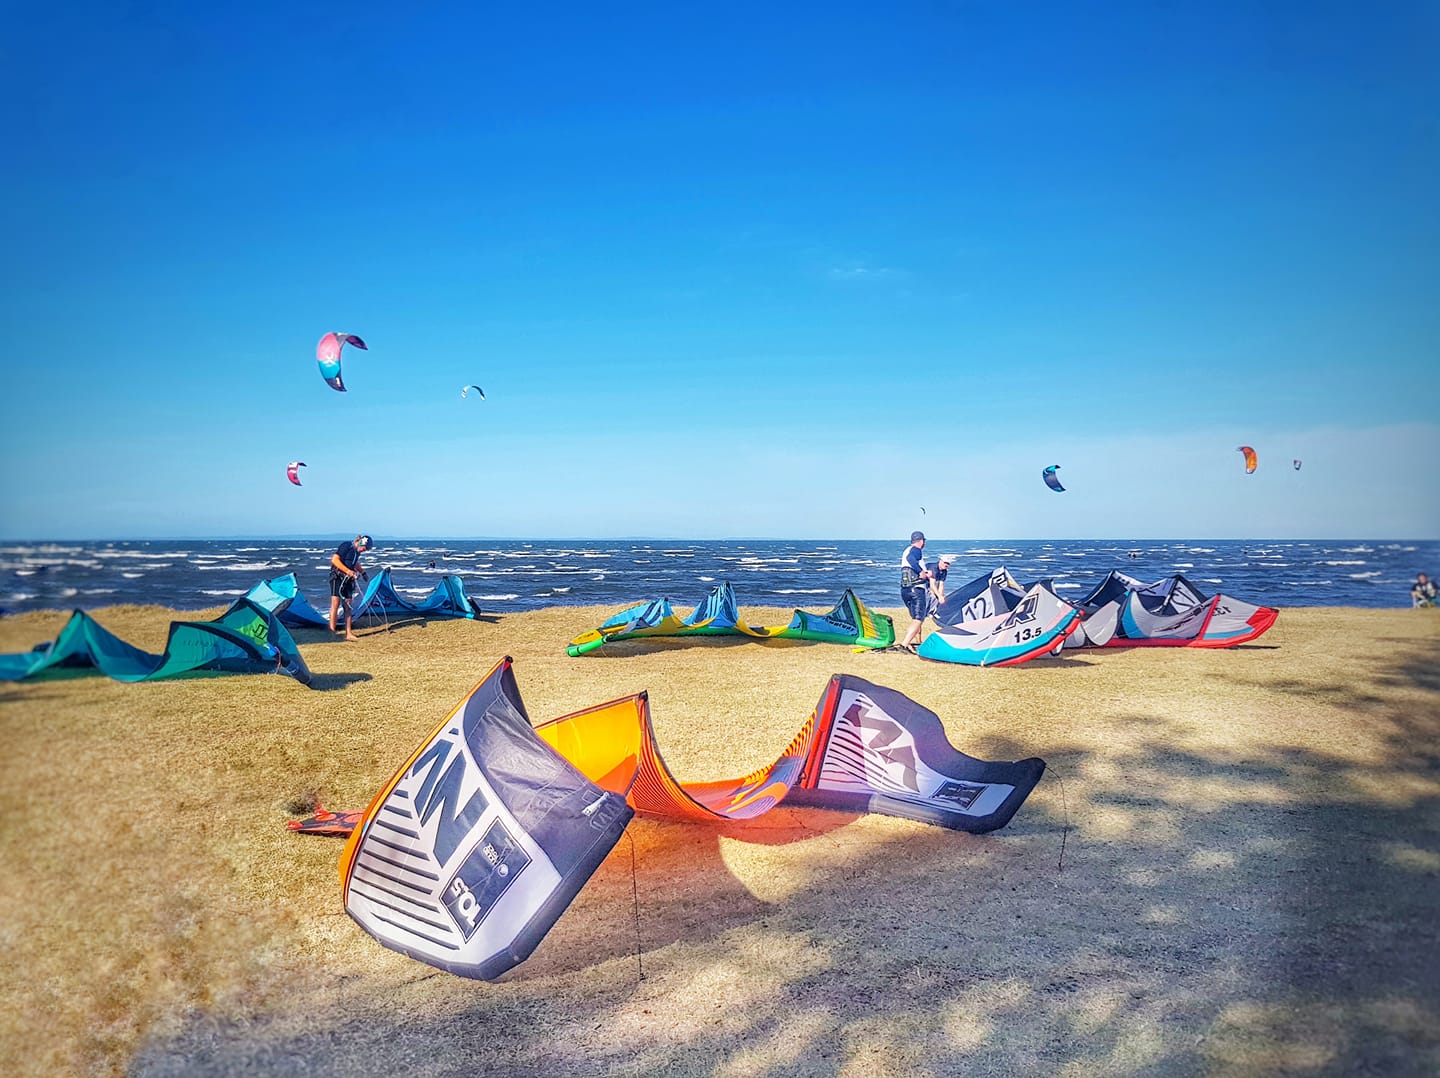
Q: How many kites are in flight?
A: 7